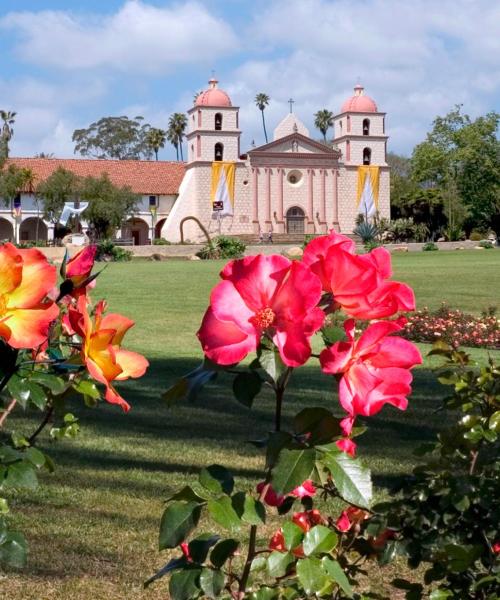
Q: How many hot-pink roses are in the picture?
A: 3